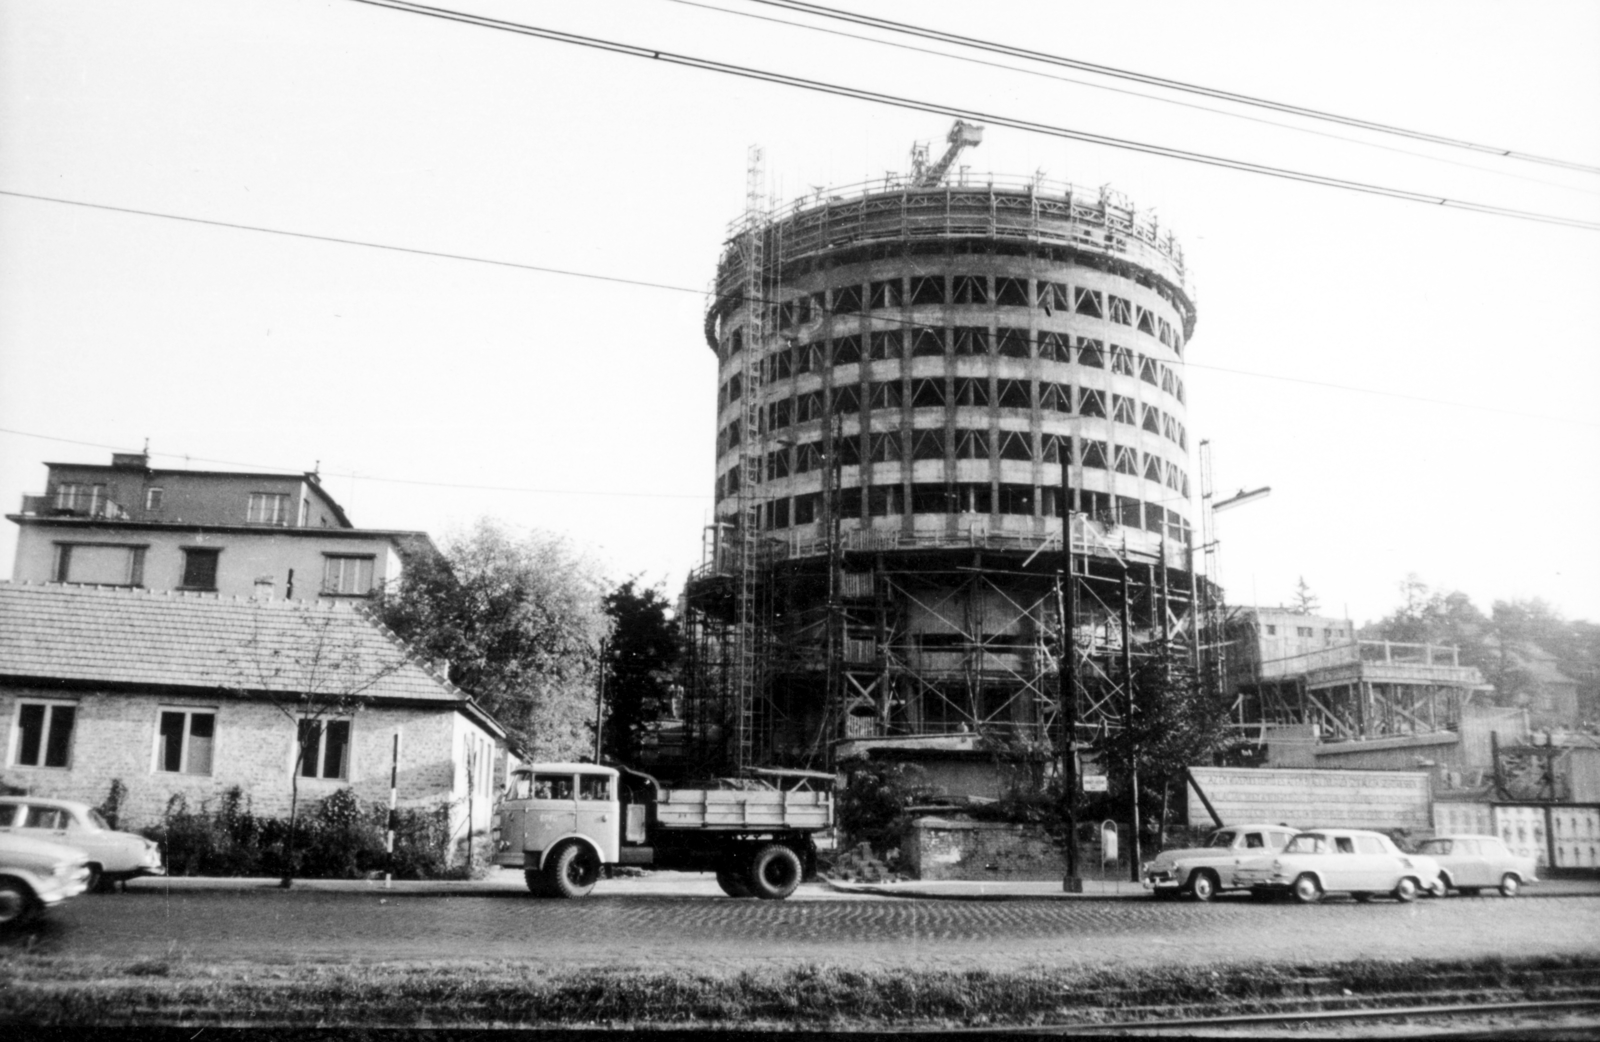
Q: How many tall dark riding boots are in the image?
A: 0